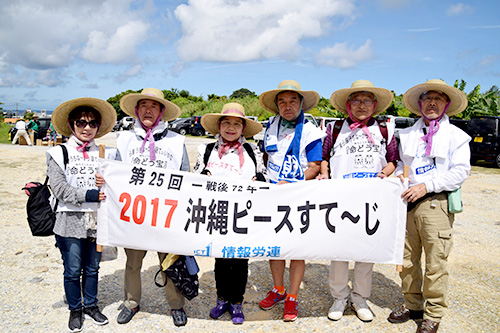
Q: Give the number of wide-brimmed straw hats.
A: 6